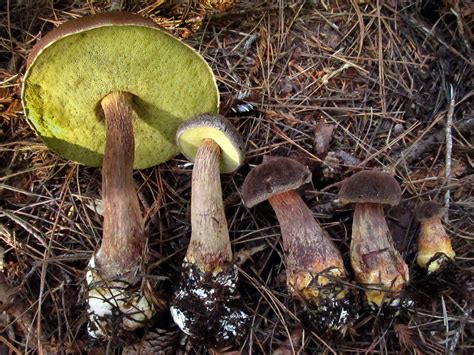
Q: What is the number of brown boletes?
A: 5